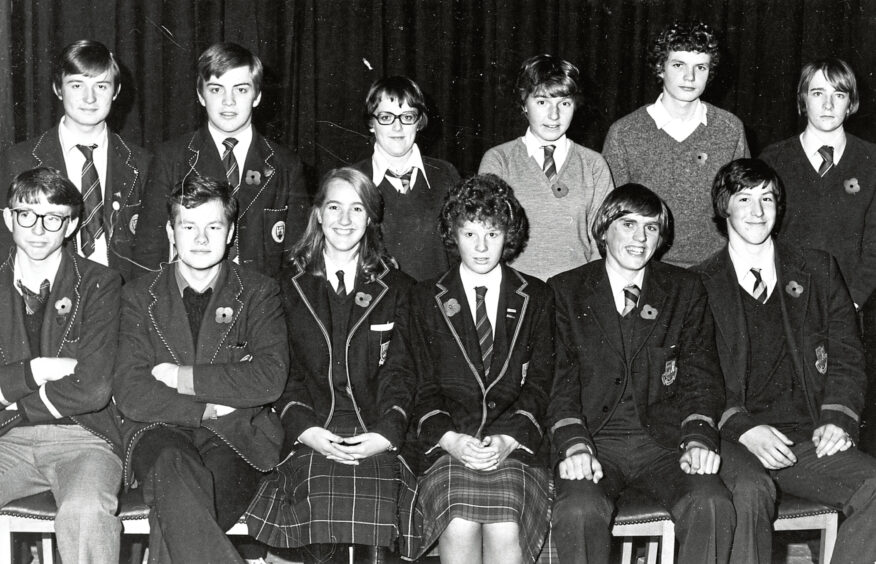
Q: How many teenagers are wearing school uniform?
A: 12